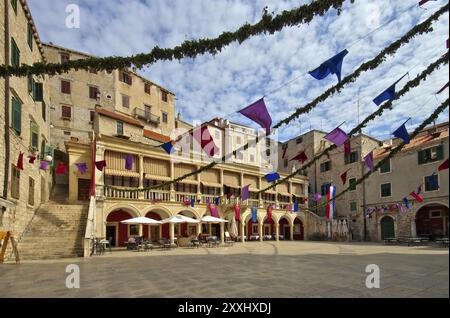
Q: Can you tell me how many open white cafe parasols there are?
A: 3